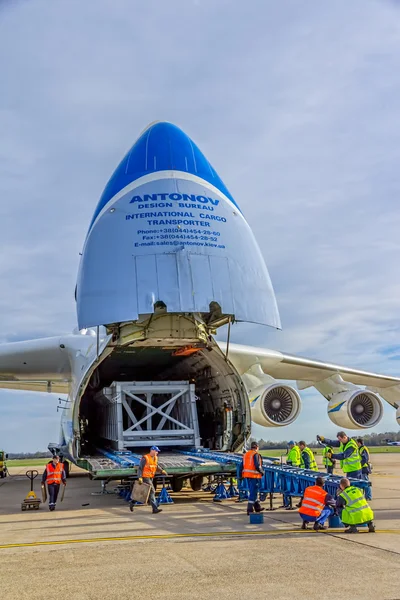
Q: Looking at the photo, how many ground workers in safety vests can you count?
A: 10